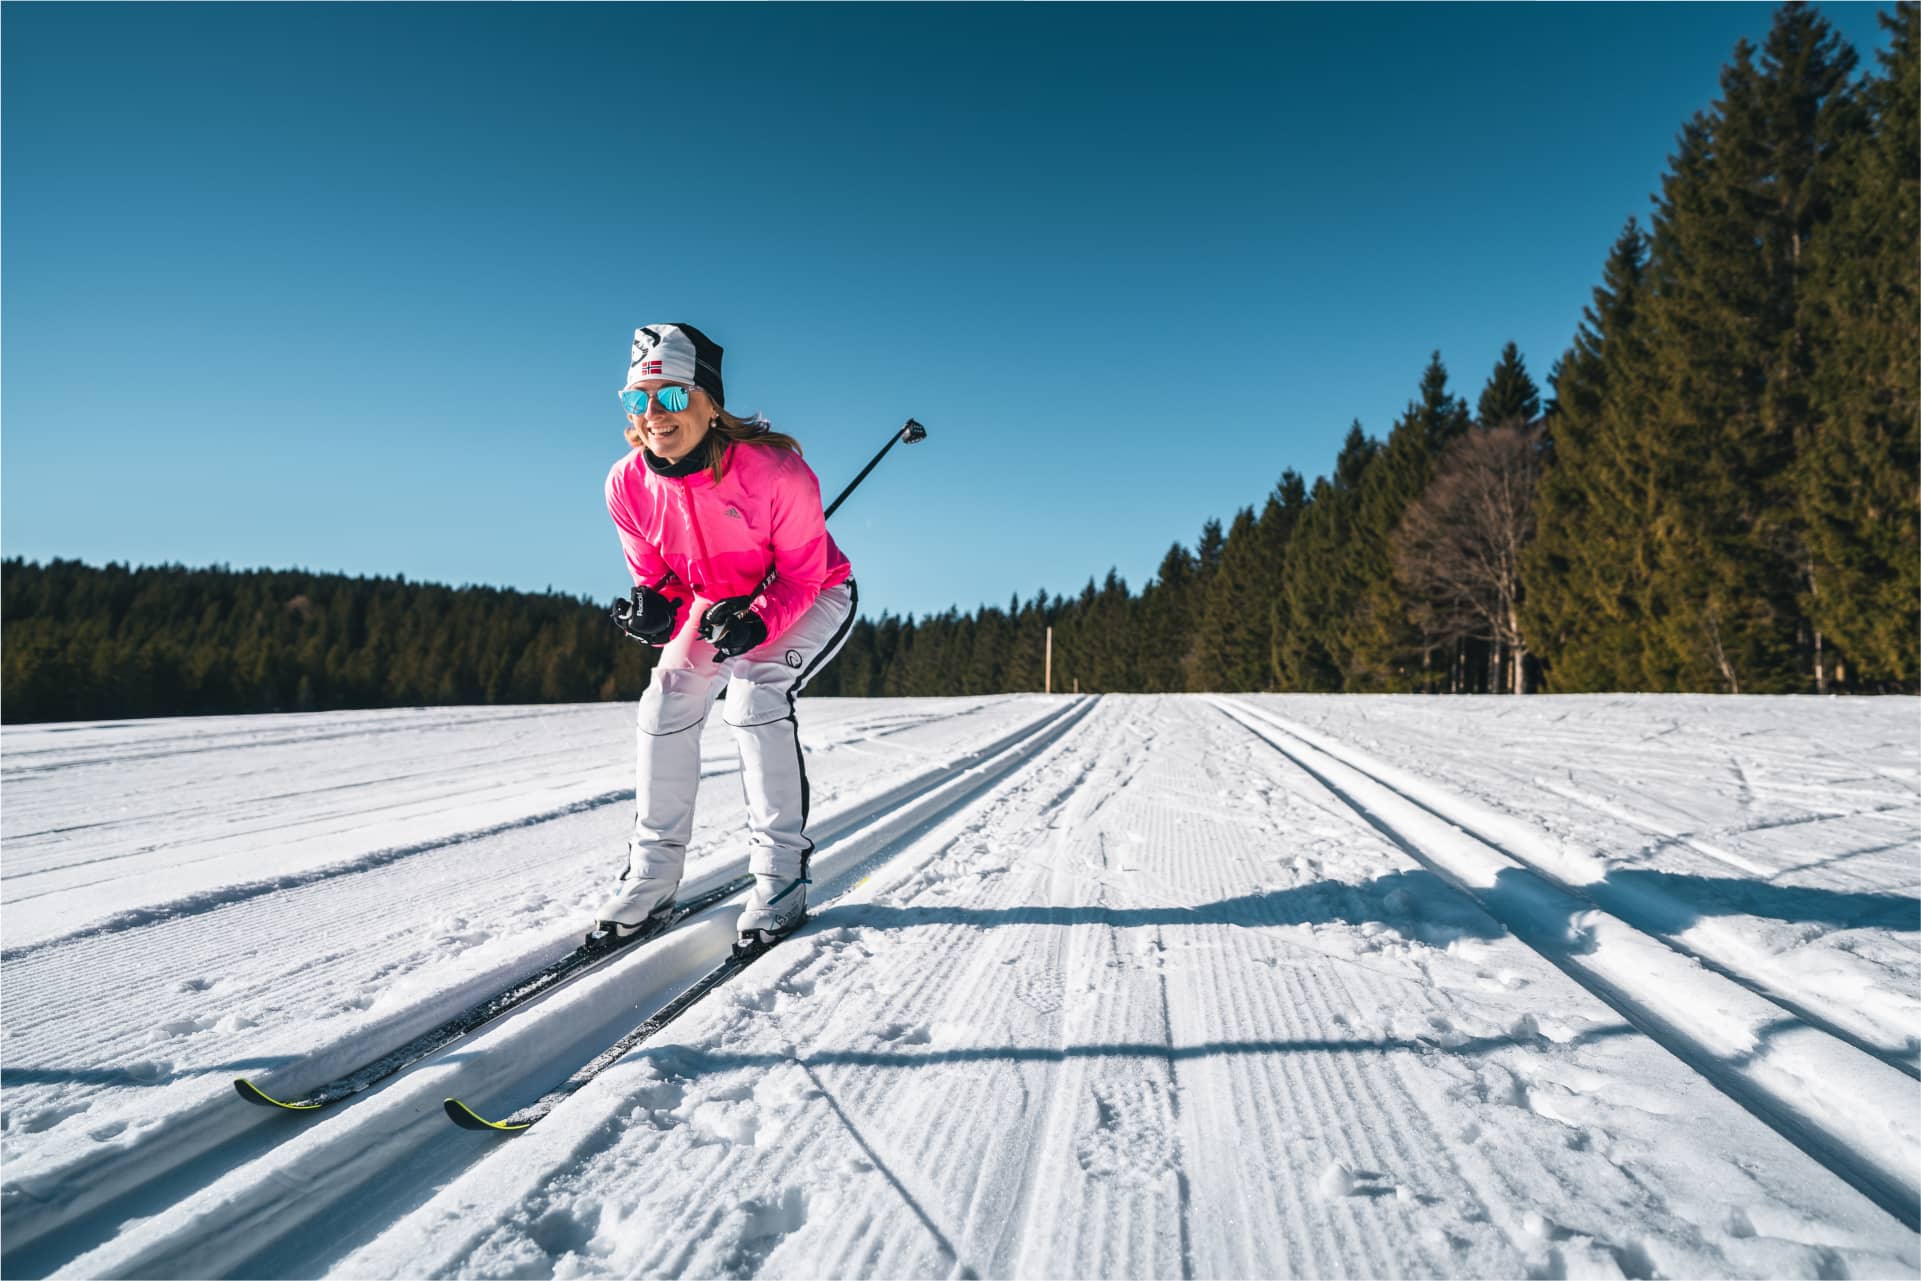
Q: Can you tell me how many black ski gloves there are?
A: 2